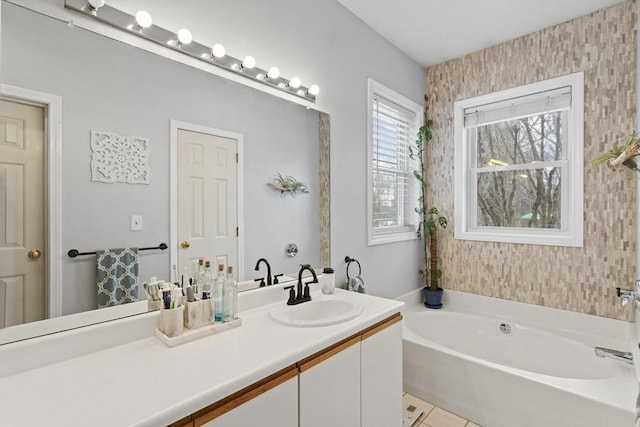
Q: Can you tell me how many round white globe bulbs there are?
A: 8